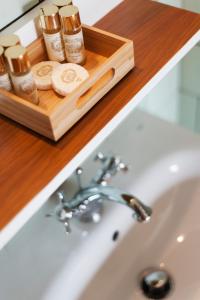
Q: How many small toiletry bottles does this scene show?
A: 6